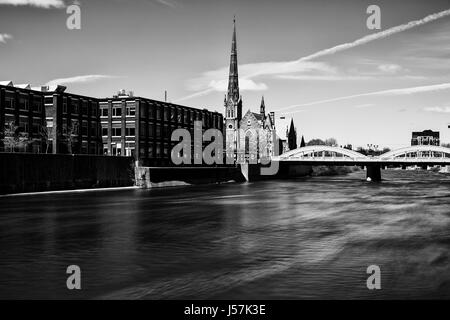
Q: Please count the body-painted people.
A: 0